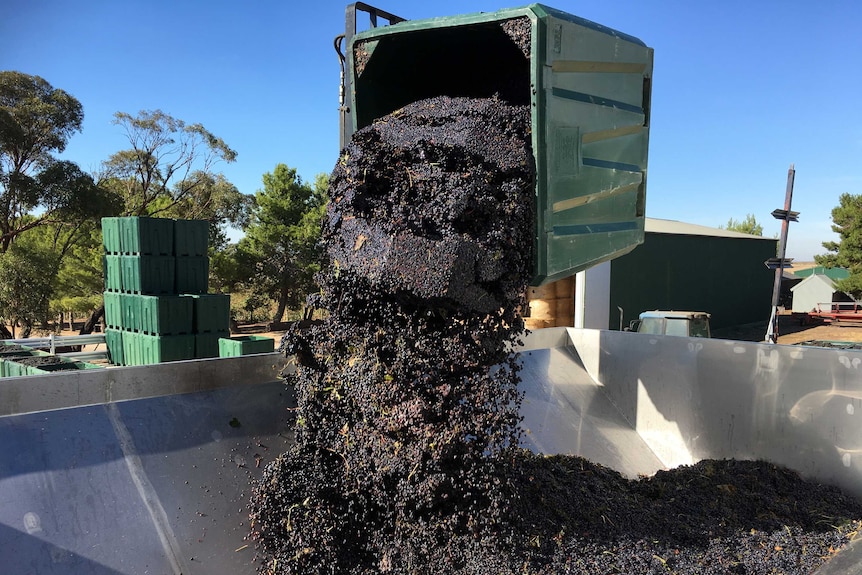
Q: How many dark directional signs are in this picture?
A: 2